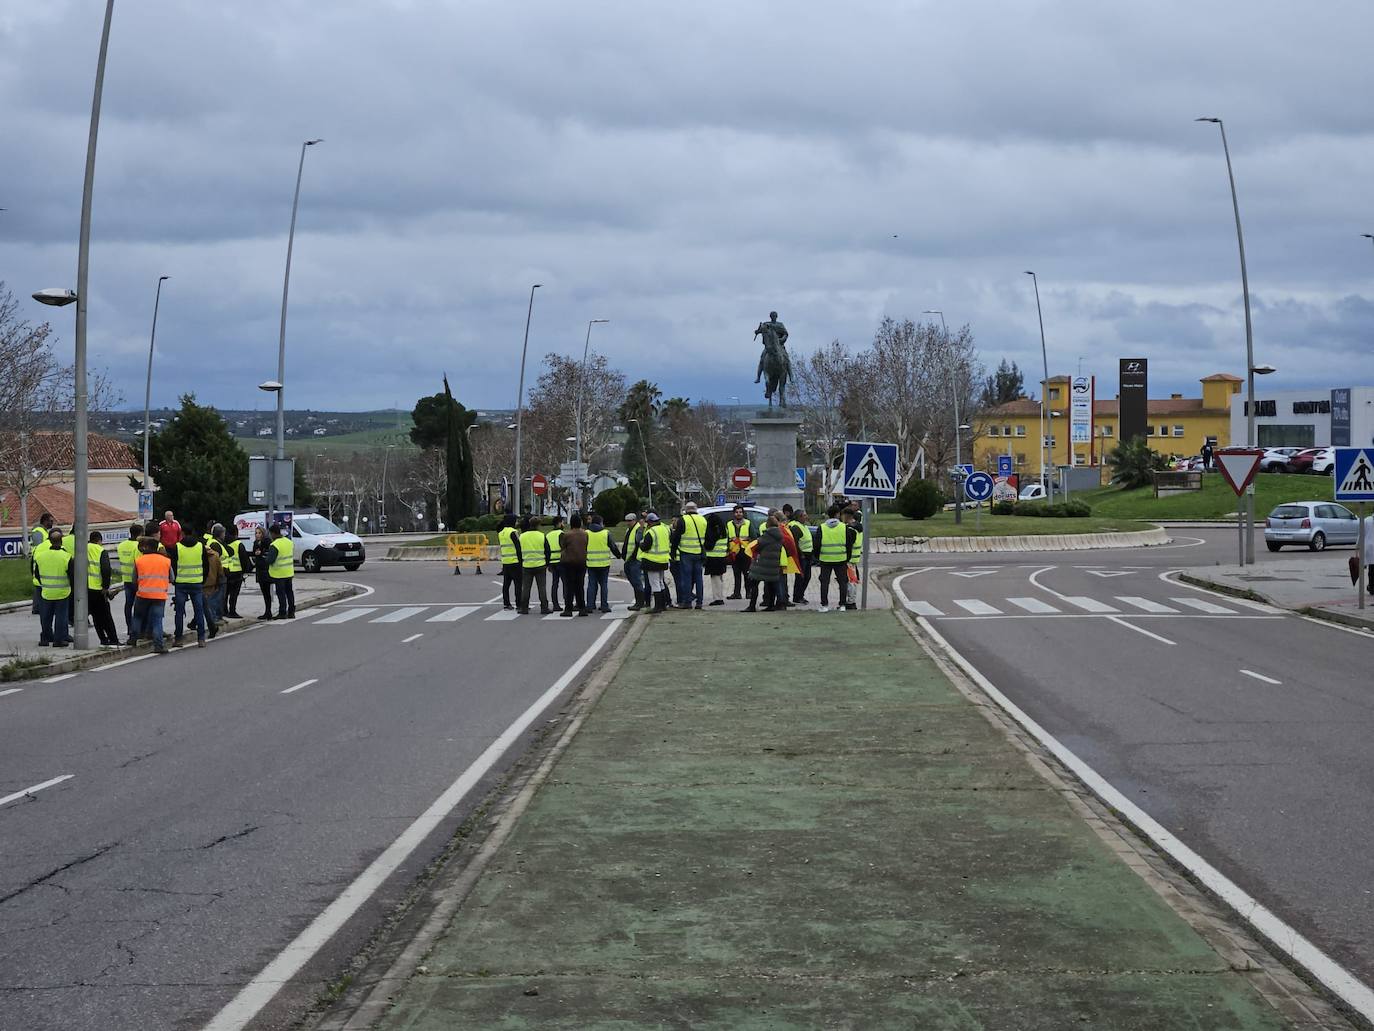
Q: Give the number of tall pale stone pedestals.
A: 1